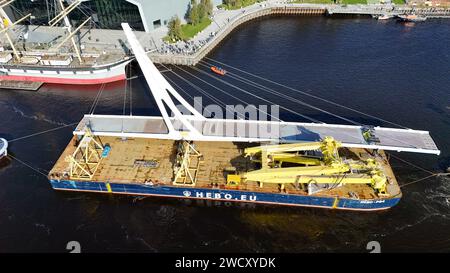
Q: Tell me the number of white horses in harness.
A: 0